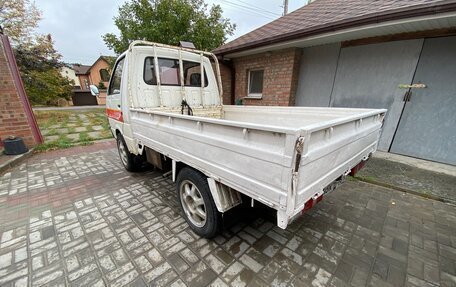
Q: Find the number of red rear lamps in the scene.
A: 2